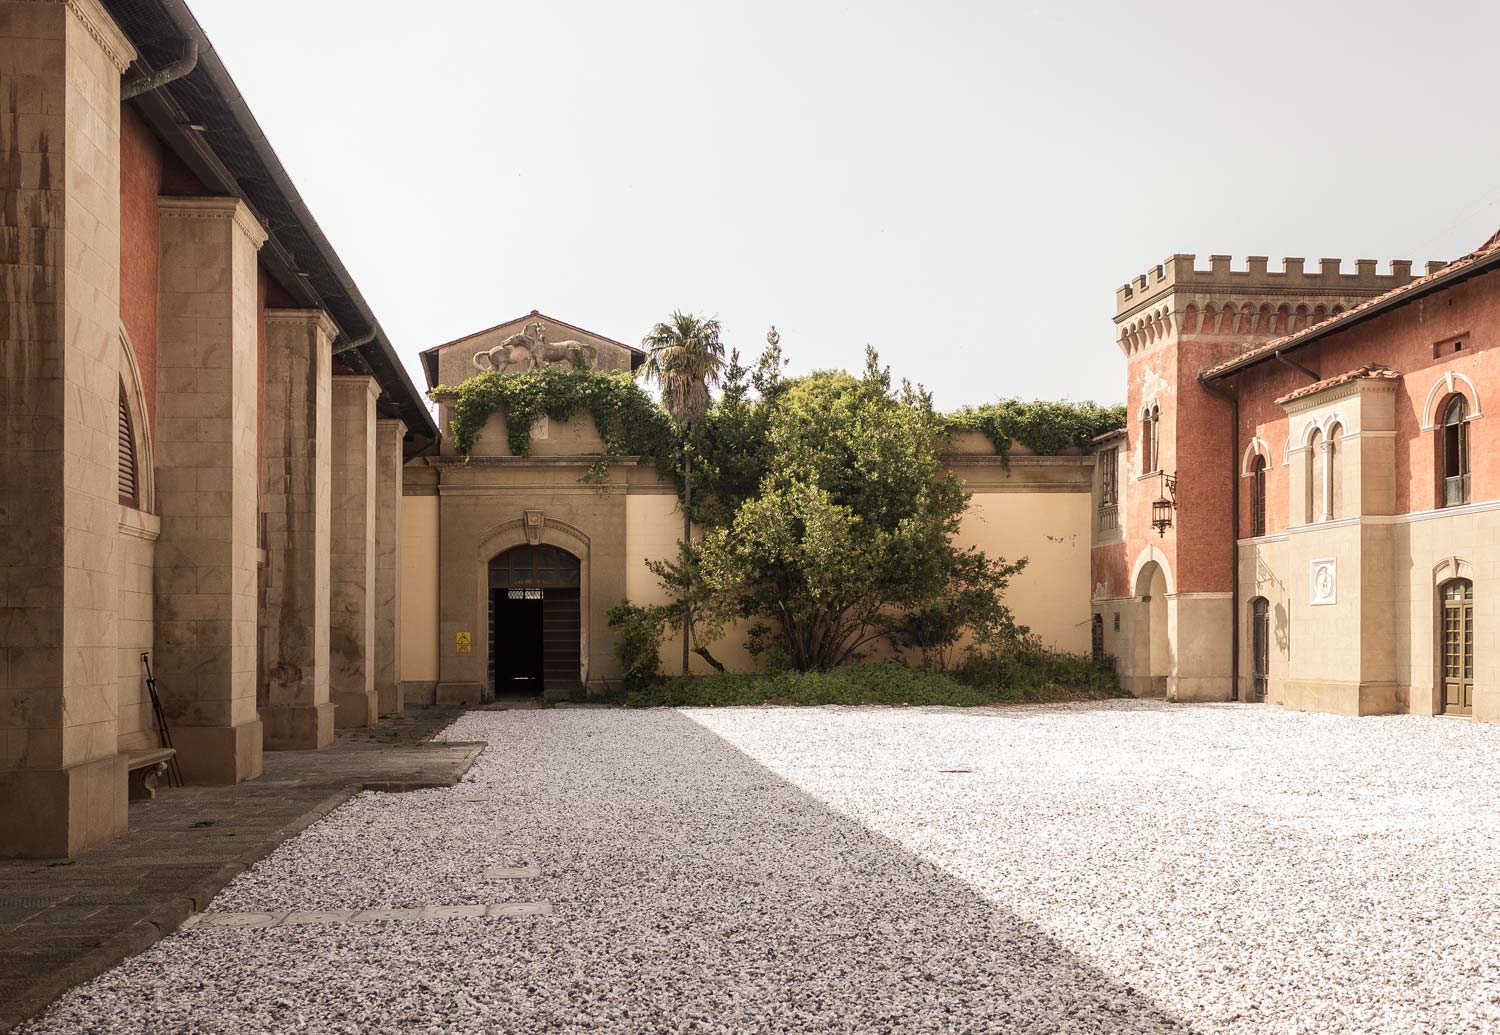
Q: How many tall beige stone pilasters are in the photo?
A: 5